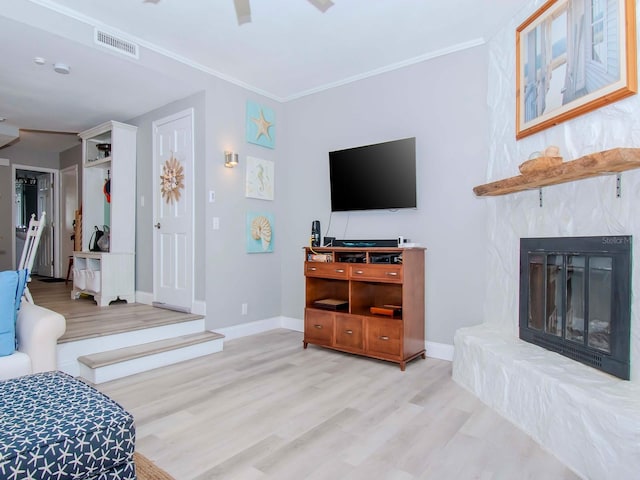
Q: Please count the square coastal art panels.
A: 3